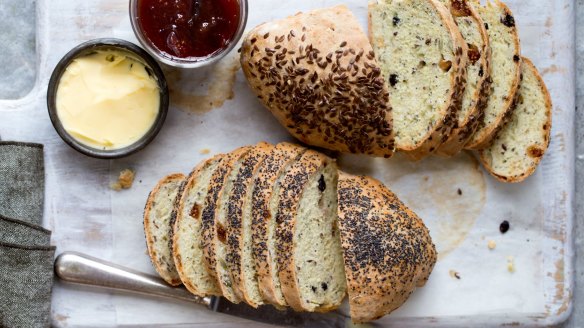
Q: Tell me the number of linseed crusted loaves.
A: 1